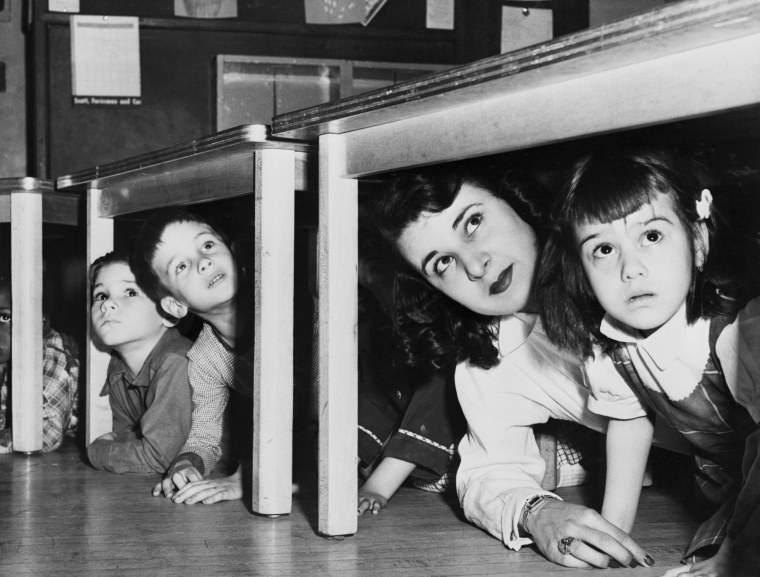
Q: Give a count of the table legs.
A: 4